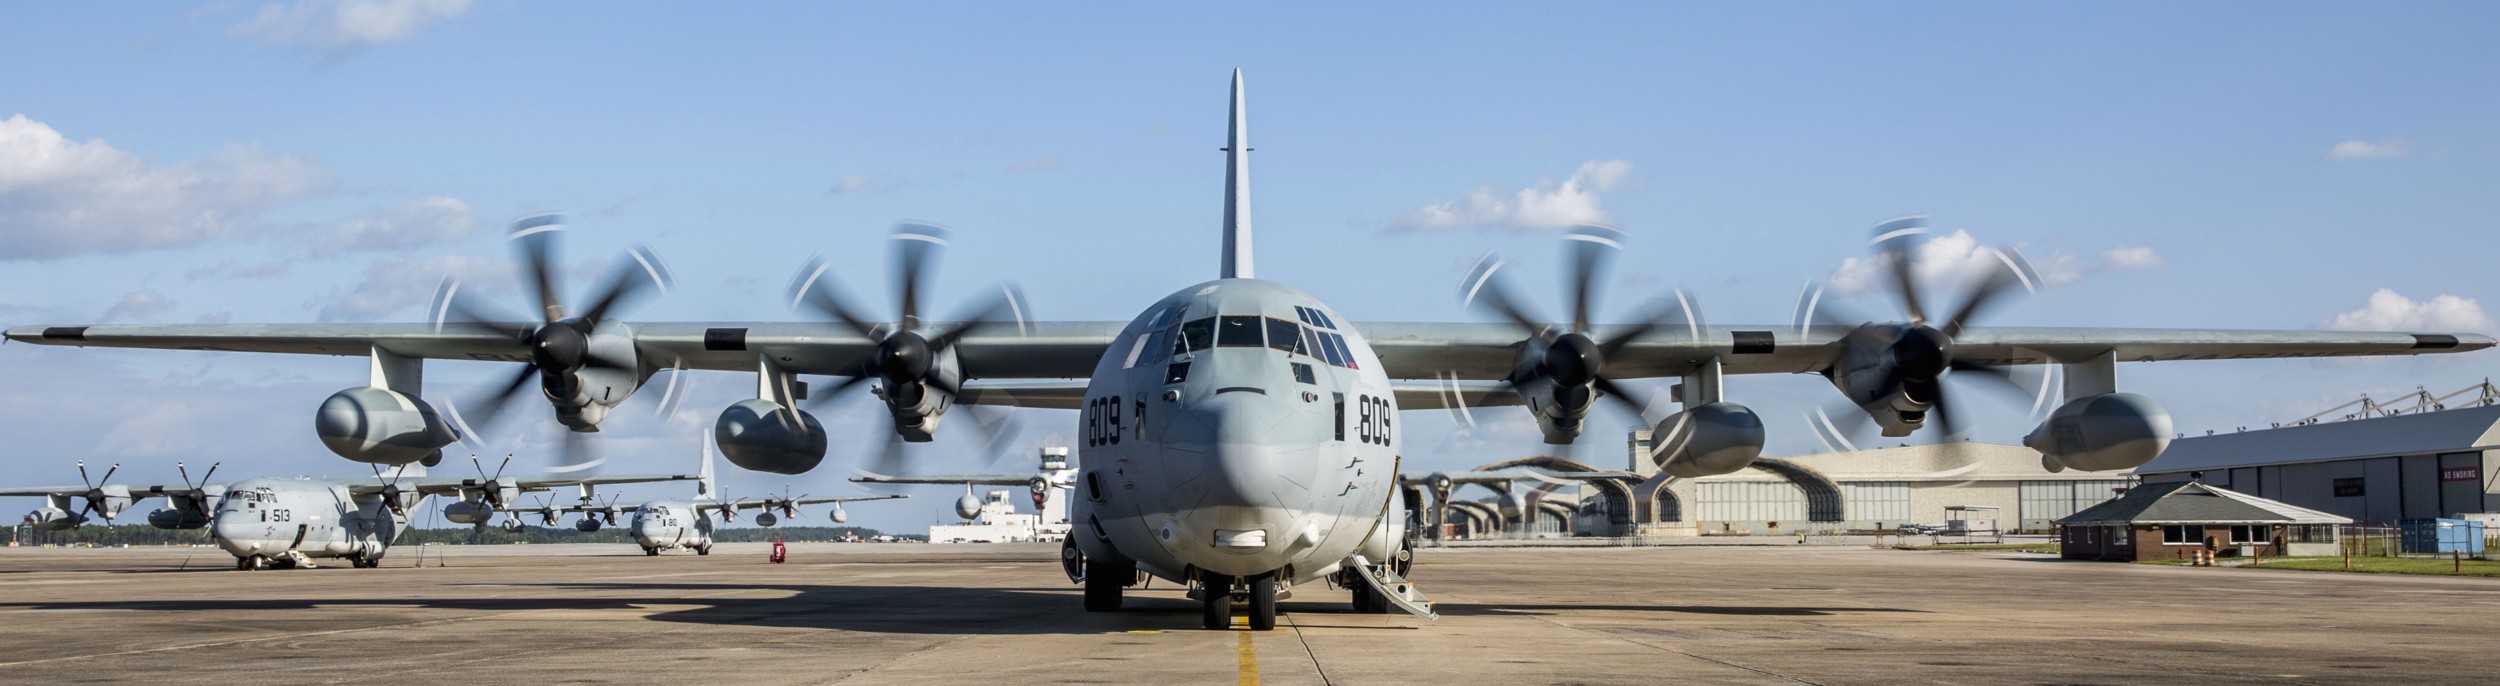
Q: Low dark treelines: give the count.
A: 1